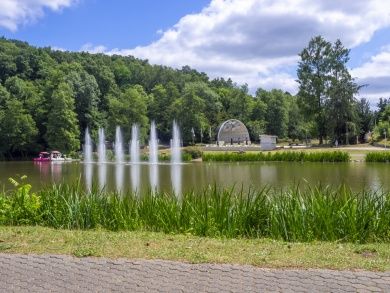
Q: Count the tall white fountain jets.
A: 6